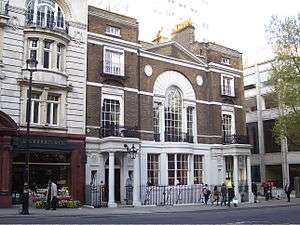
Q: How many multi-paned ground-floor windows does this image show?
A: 3